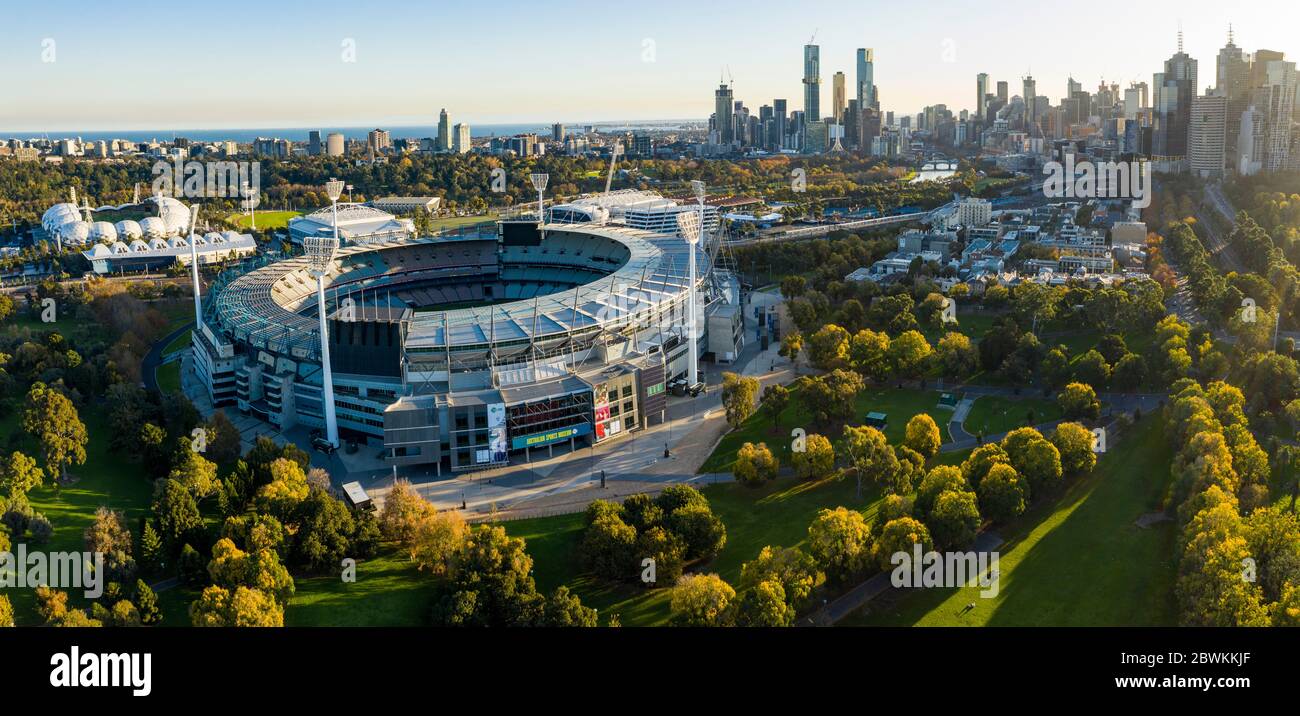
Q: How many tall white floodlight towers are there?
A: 6